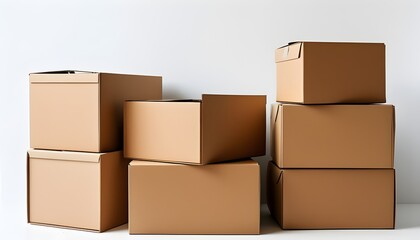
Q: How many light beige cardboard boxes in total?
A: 7